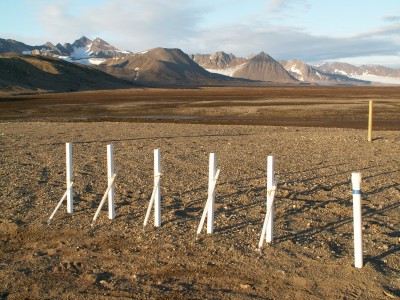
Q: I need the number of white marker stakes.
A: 6